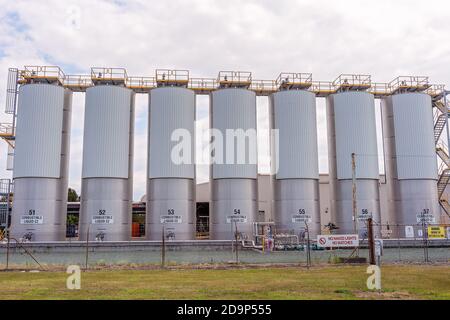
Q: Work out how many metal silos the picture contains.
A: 7